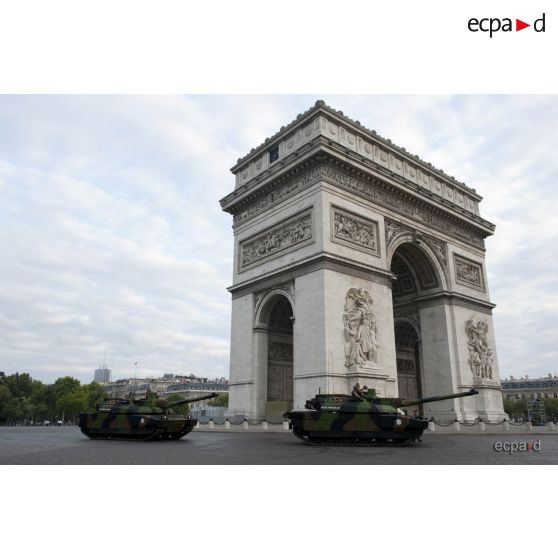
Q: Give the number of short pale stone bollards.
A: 12